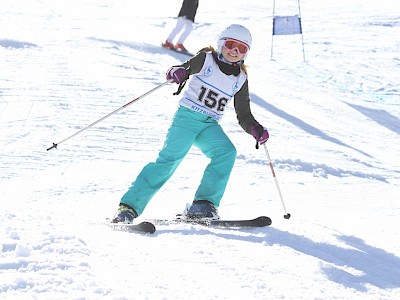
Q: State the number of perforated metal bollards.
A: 0